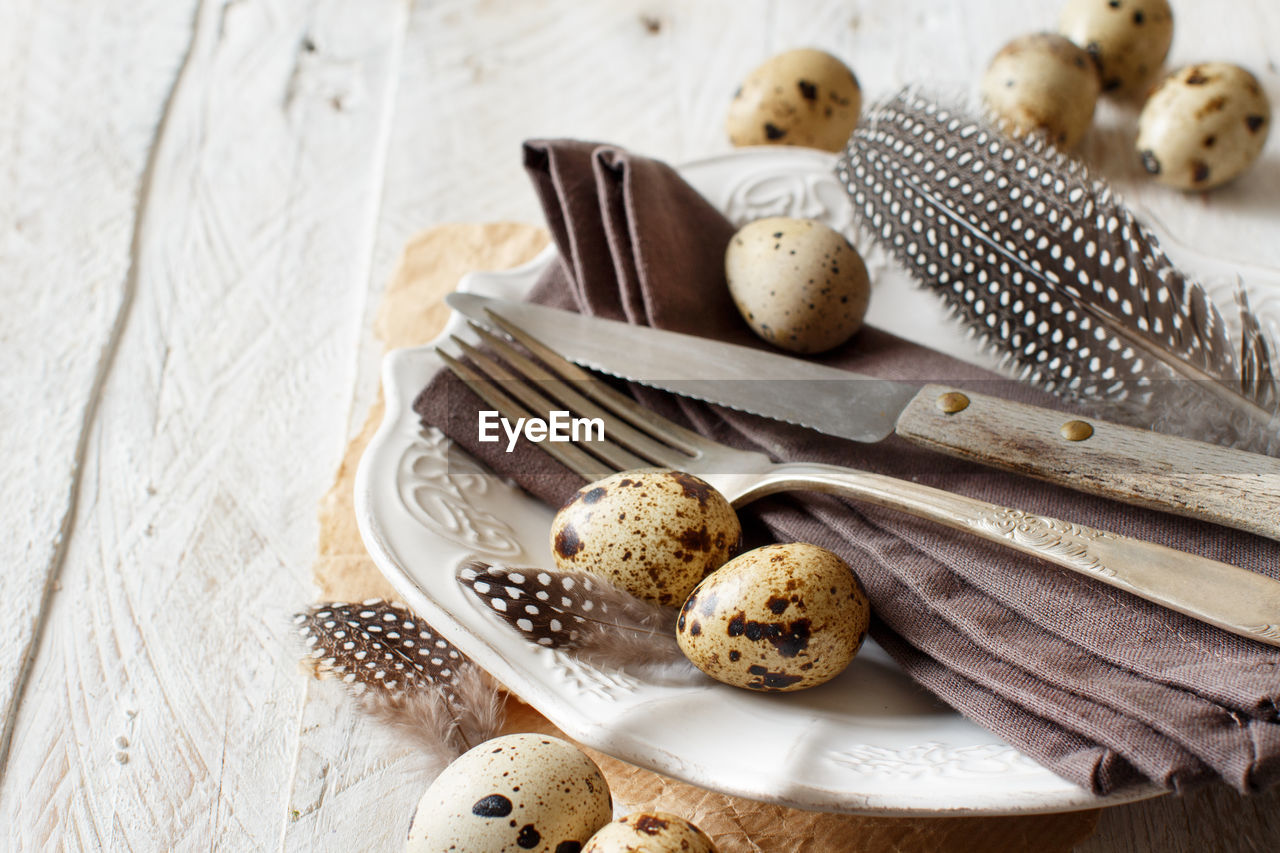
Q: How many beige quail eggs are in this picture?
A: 9